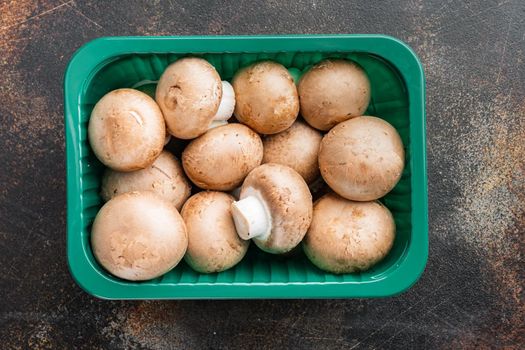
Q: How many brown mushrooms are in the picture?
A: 12